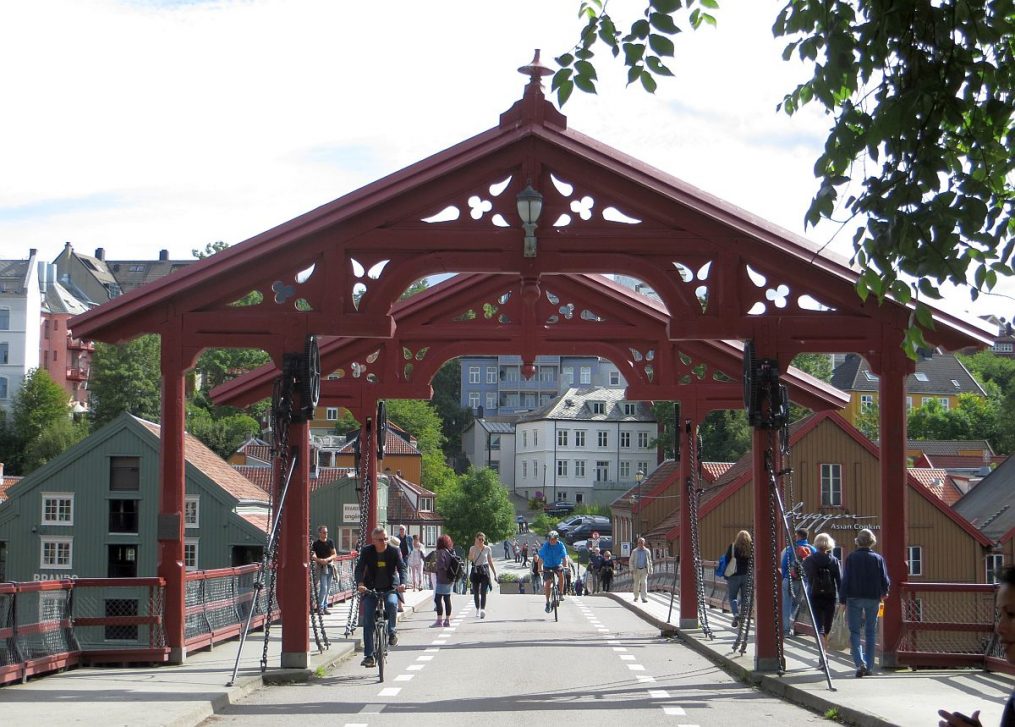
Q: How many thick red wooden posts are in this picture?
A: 6